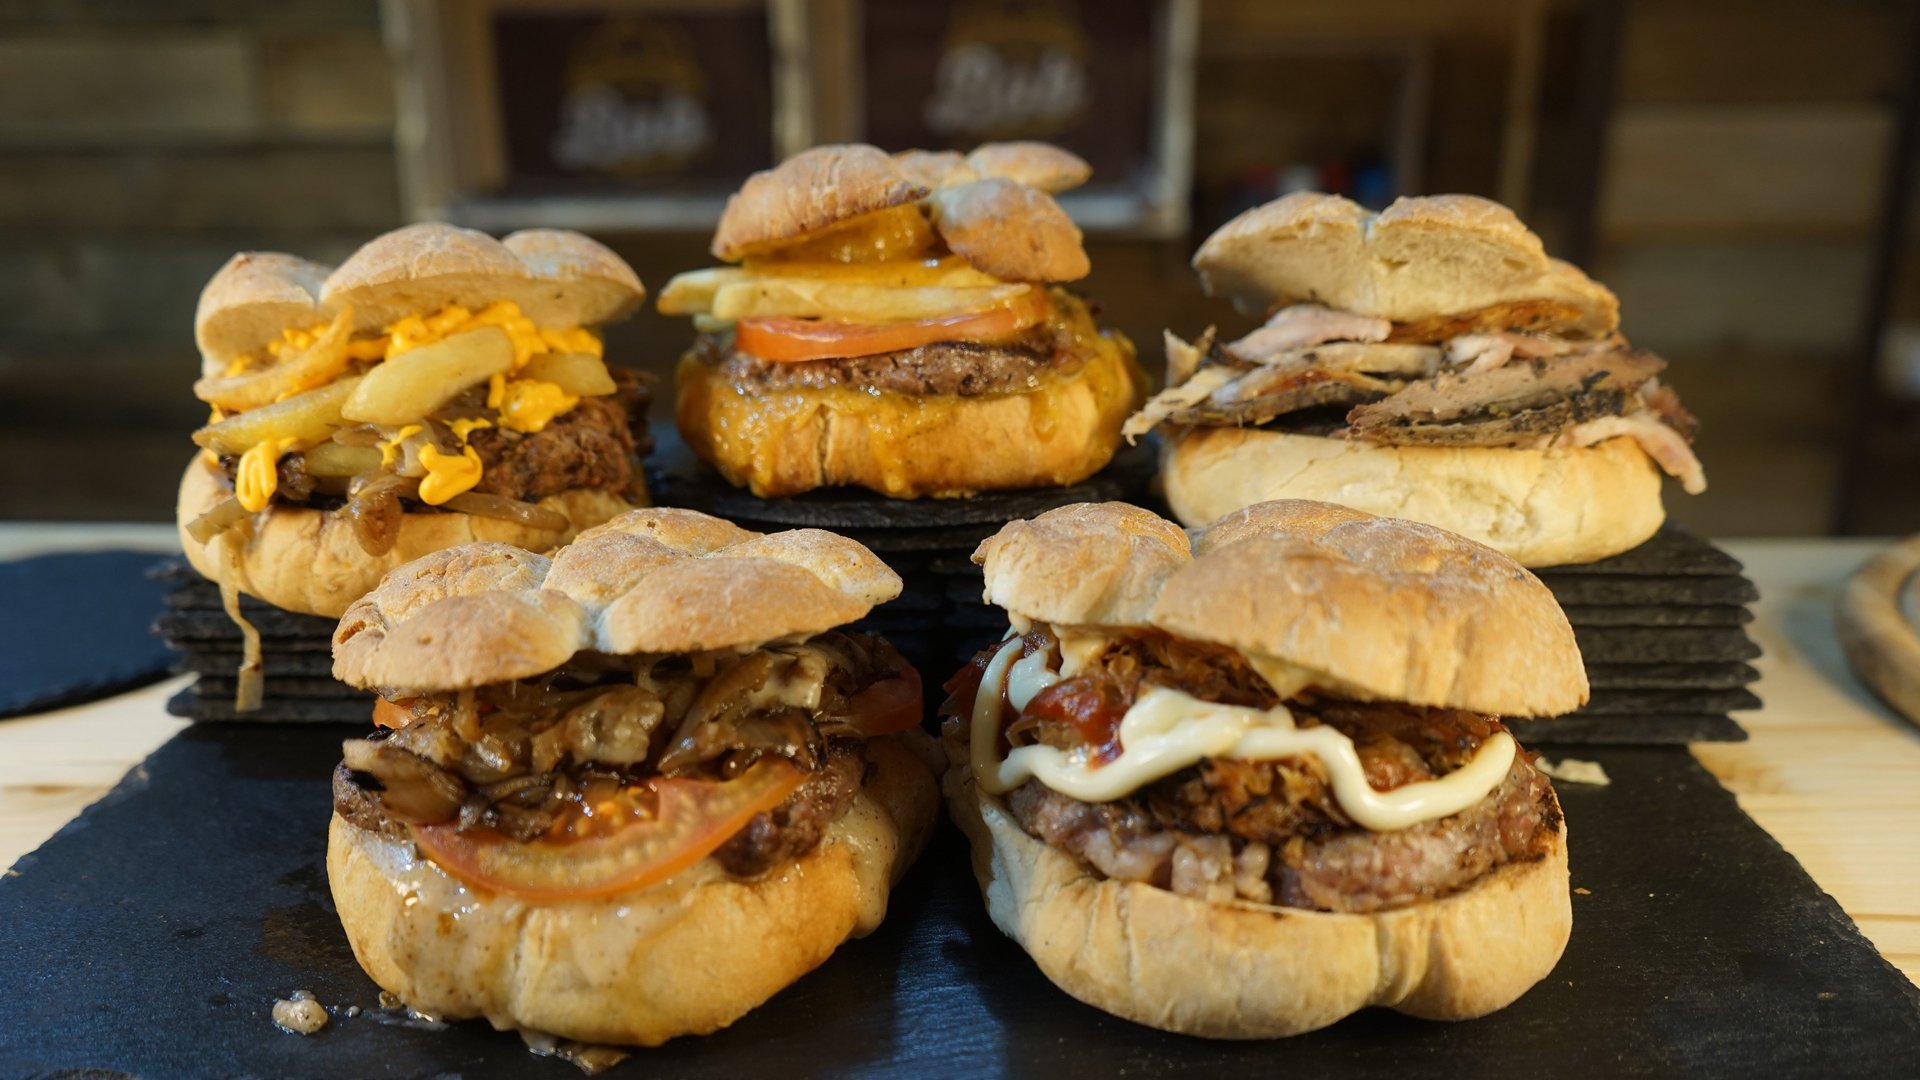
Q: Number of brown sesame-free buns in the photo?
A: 5